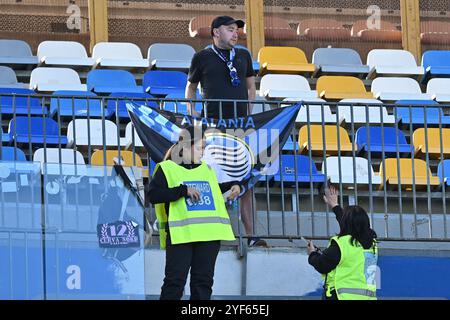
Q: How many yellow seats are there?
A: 6